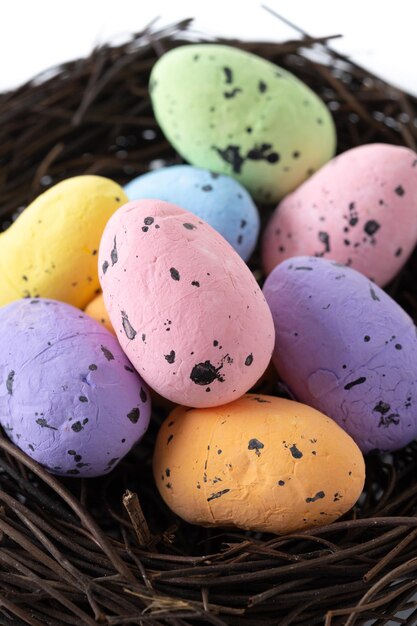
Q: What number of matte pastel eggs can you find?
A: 9